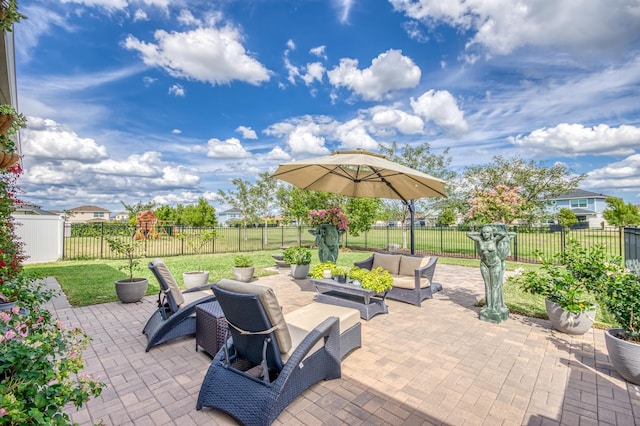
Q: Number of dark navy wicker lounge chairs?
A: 2